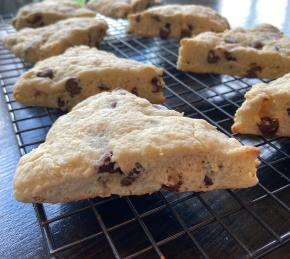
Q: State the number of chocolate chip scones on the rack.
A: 8